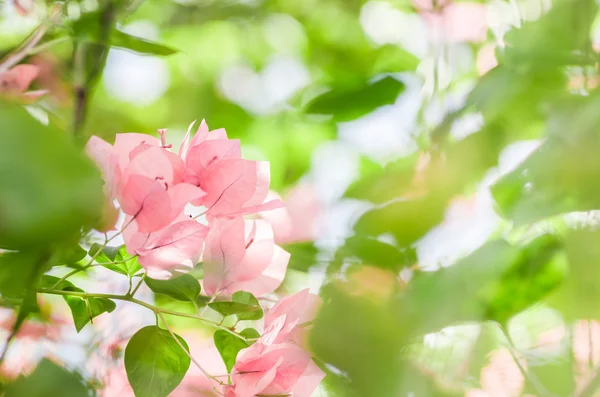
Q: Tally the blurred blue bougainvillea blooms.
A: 0